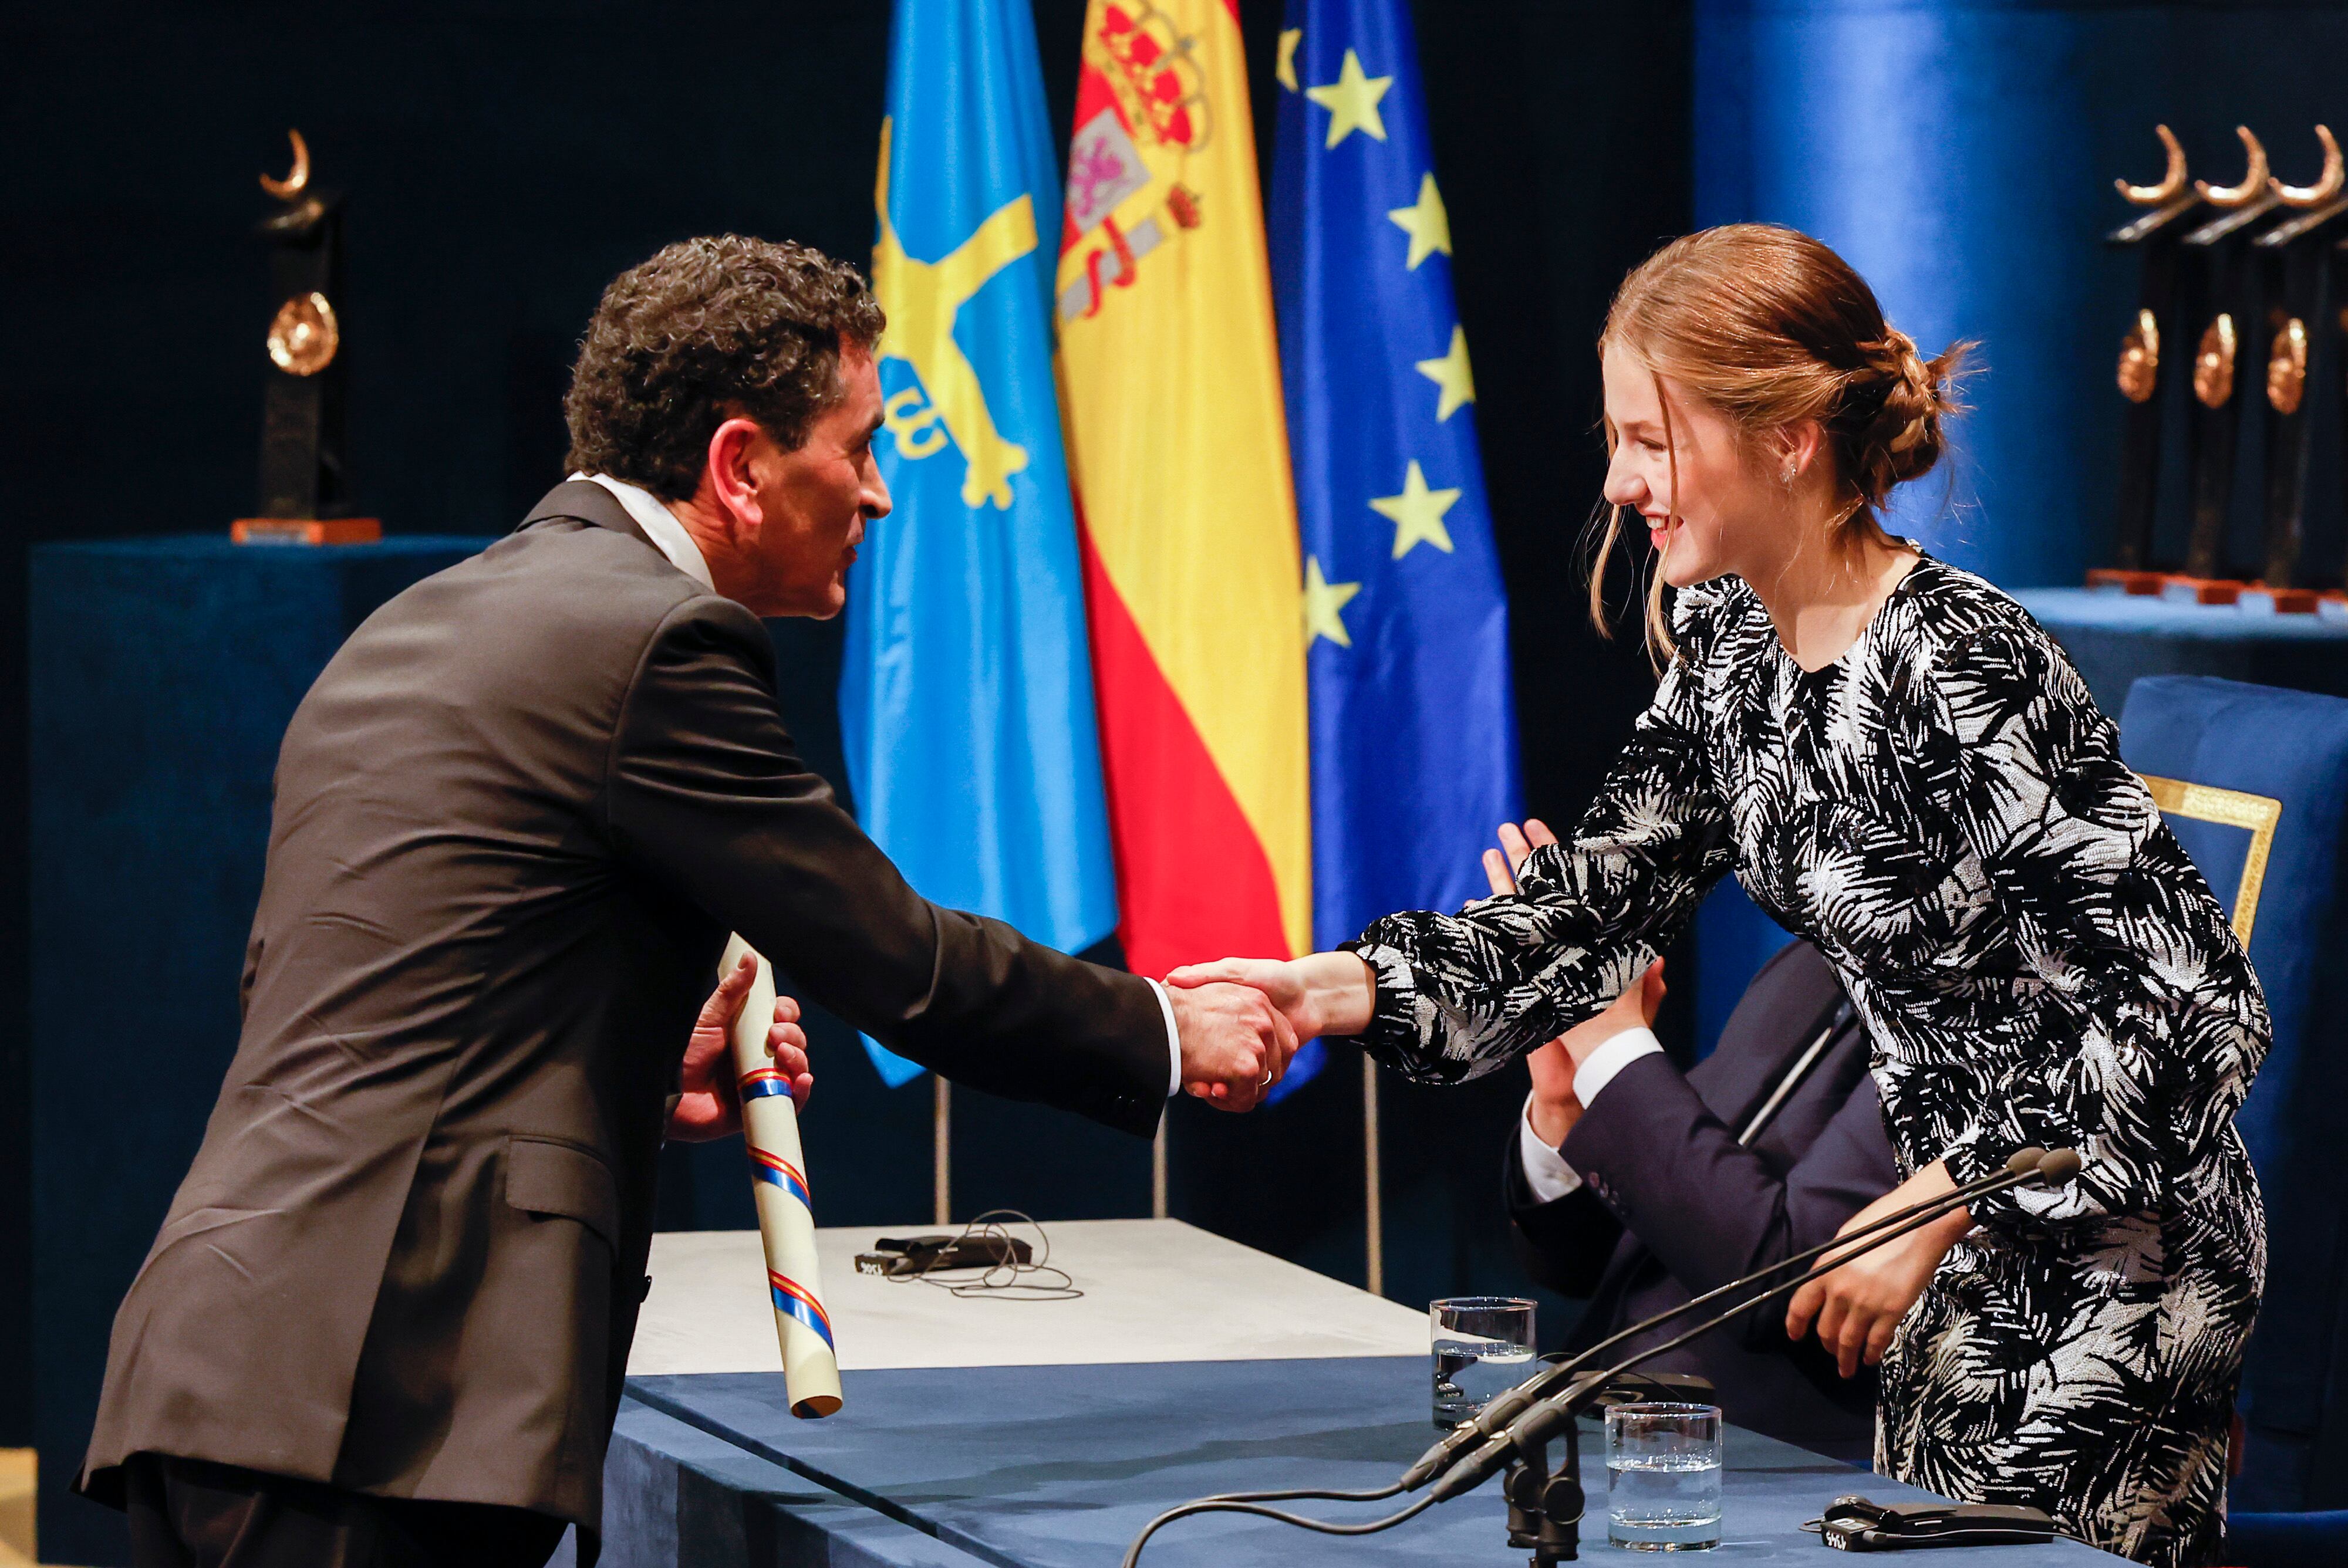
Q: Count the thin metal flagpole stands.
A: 3